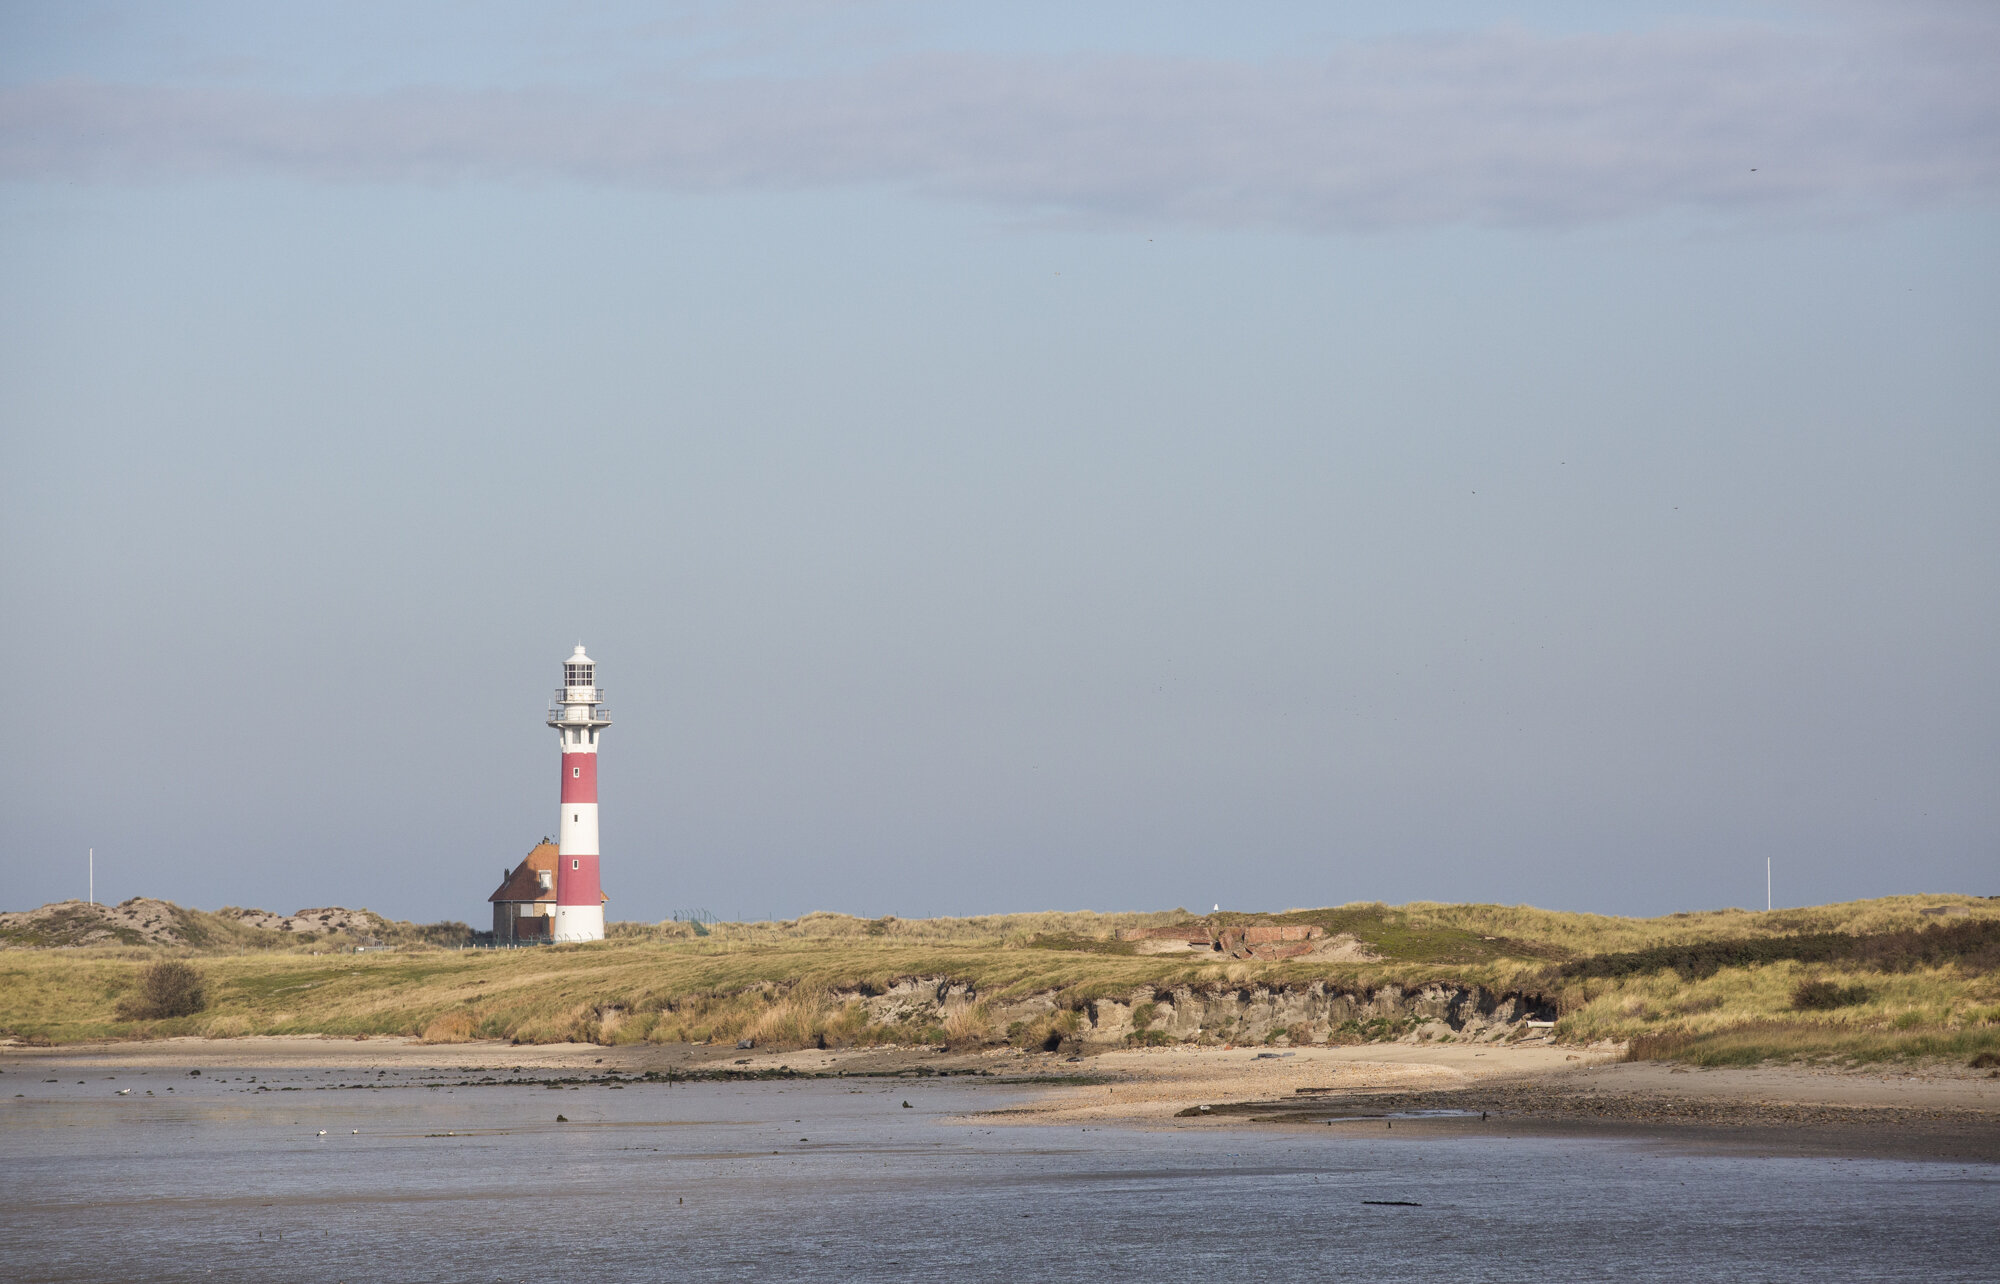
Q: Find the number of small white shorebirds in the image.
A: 3